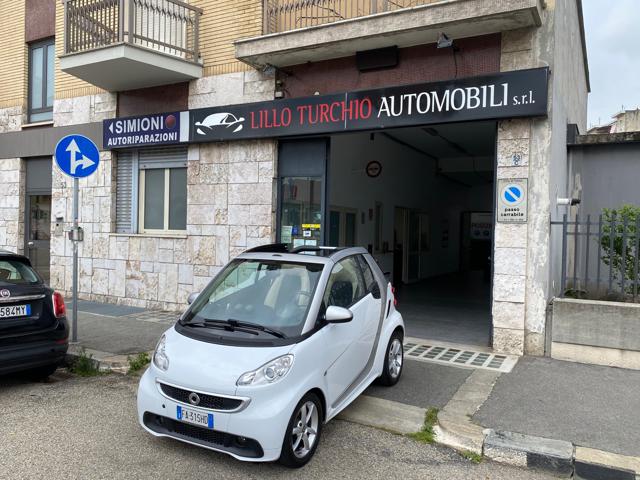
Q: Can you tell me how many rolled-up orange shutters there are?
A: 0